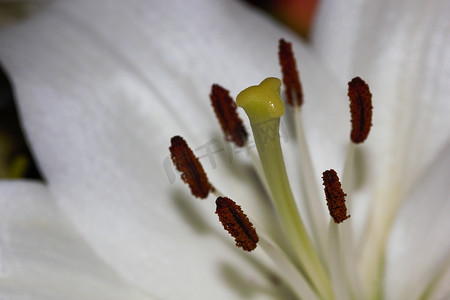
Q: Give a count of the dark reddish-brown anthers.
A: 6